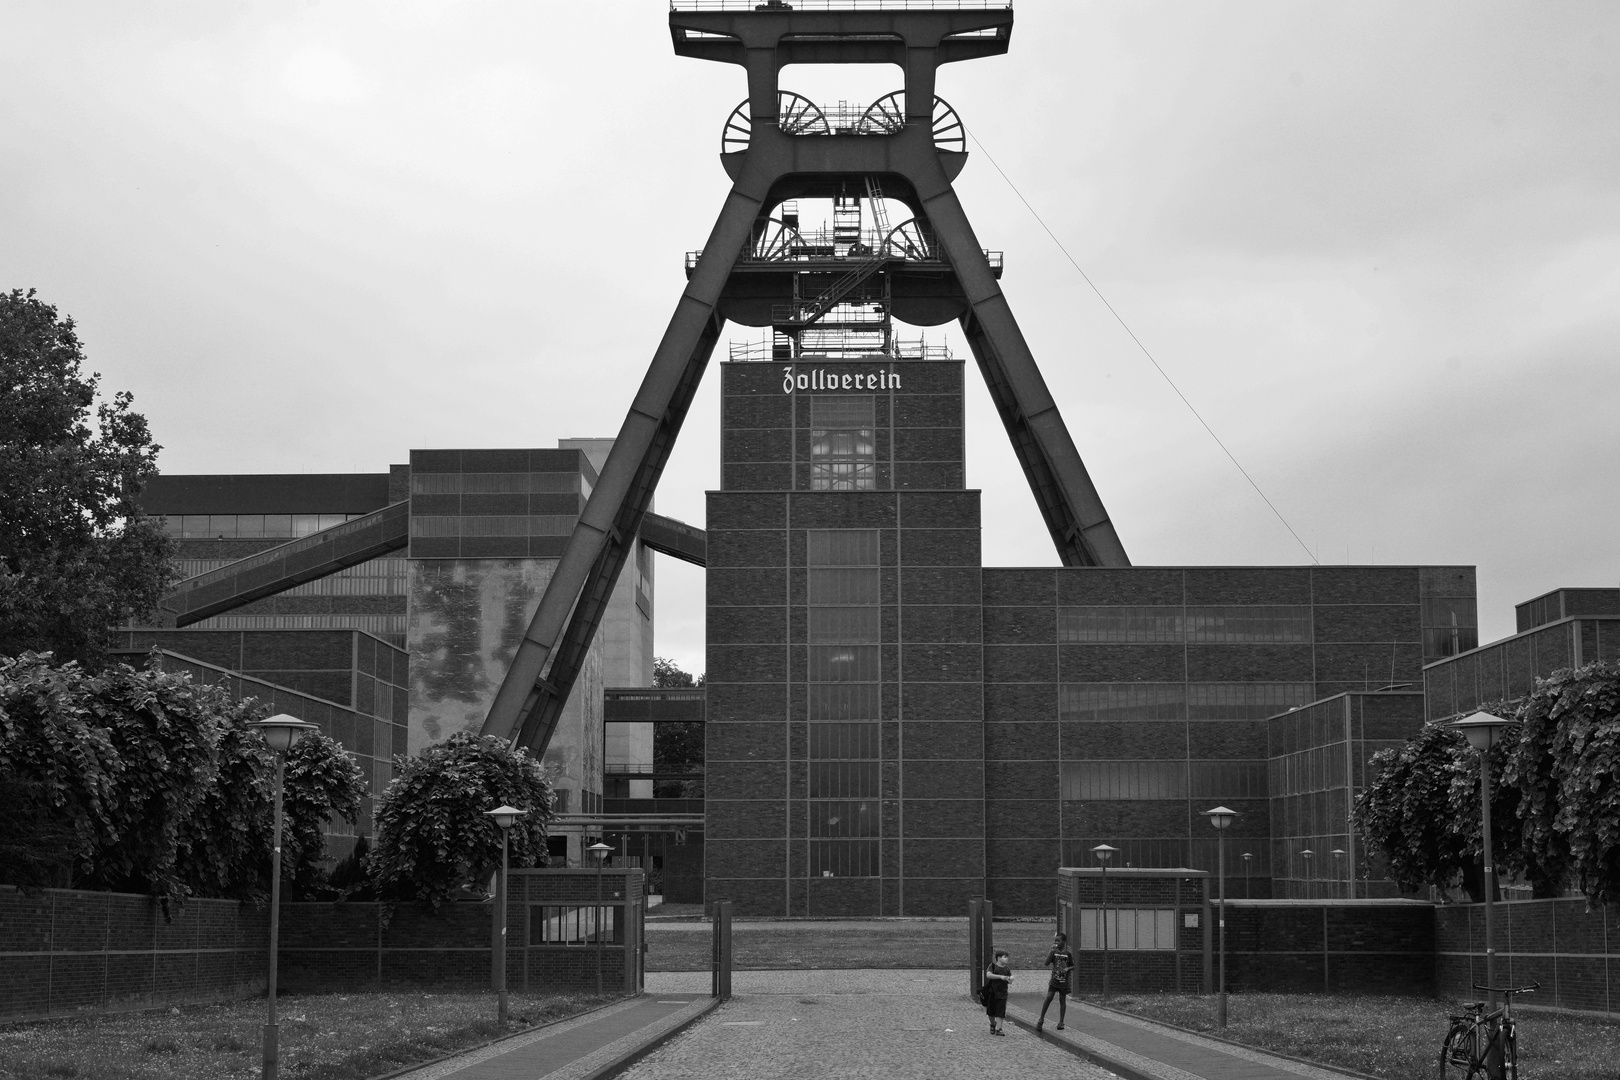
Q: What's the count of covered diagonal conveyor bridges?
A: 2